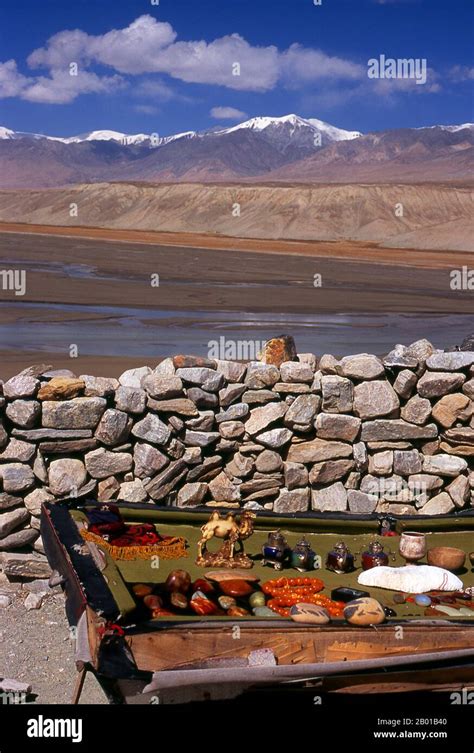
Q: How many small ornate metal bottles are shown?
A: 4